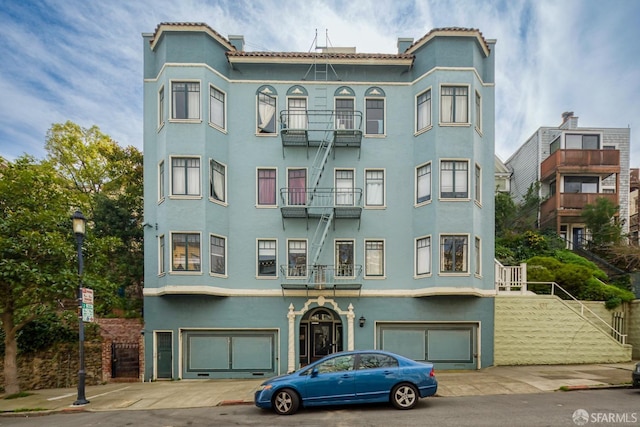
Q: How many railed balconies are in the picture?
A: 5